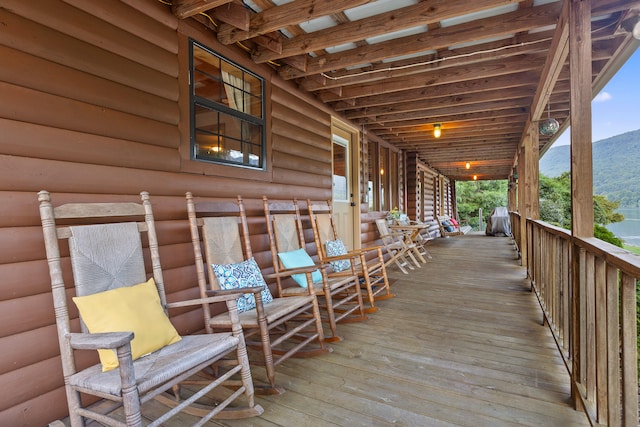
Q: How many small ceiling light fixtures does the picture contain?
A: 3